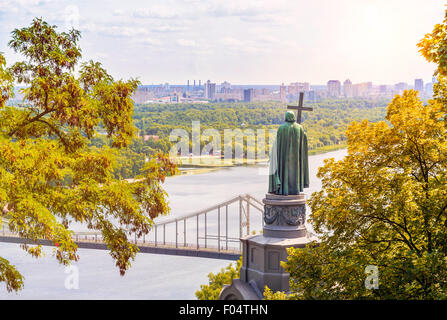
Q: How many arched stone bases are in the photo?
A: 1